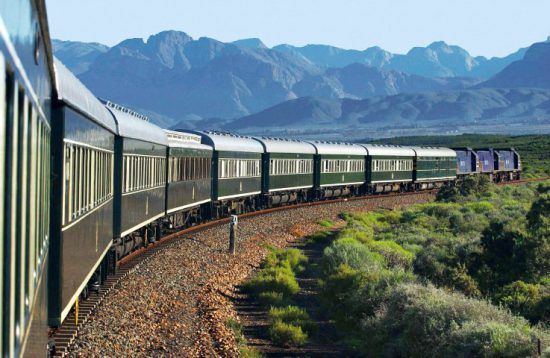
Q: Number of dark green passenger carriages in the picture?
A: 9